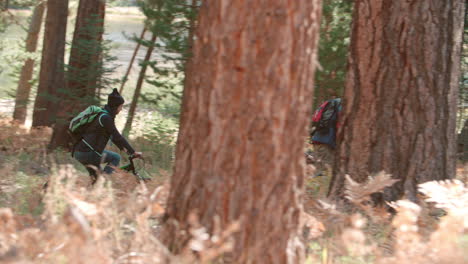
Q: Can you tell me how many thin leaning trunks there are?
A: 2